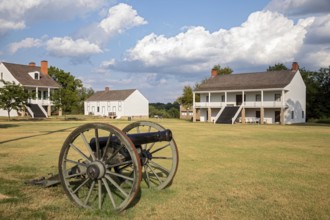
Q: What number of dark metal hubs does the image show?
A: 2